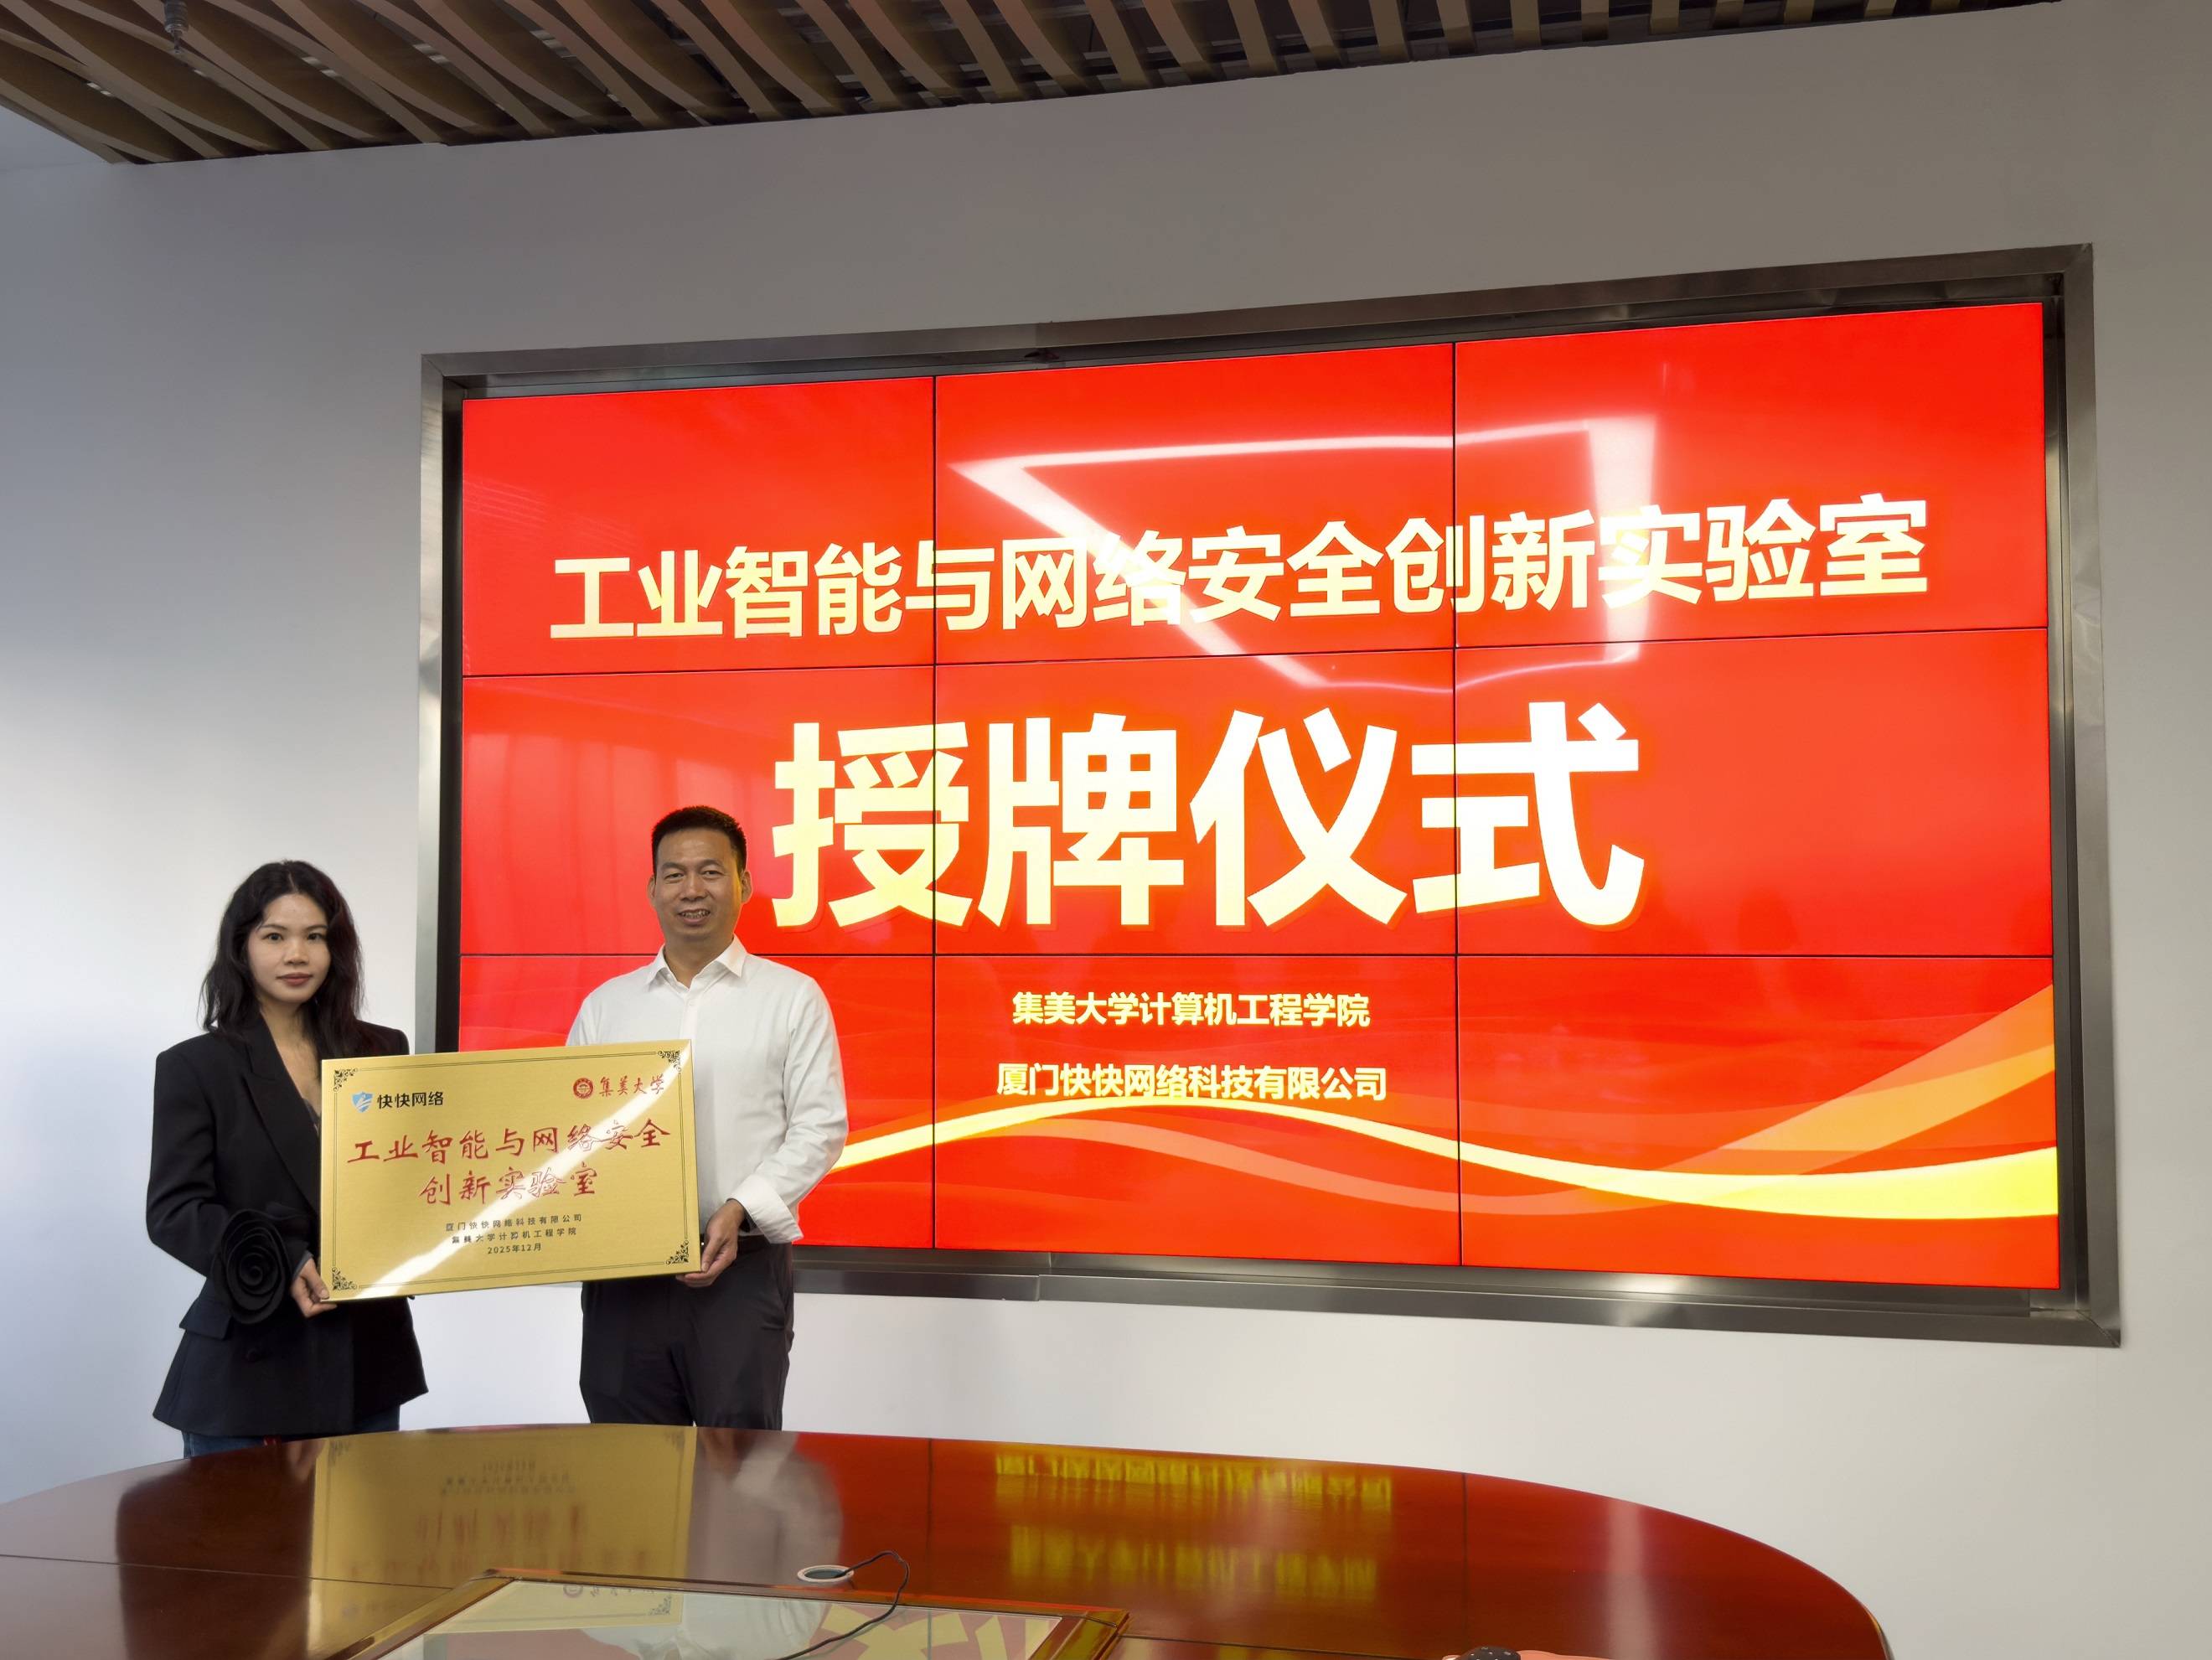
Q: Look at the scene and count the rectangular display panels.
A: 9